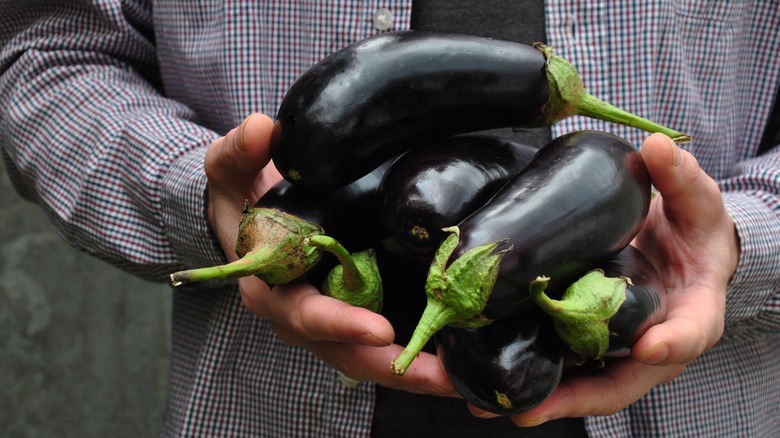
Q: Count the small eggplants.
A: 7